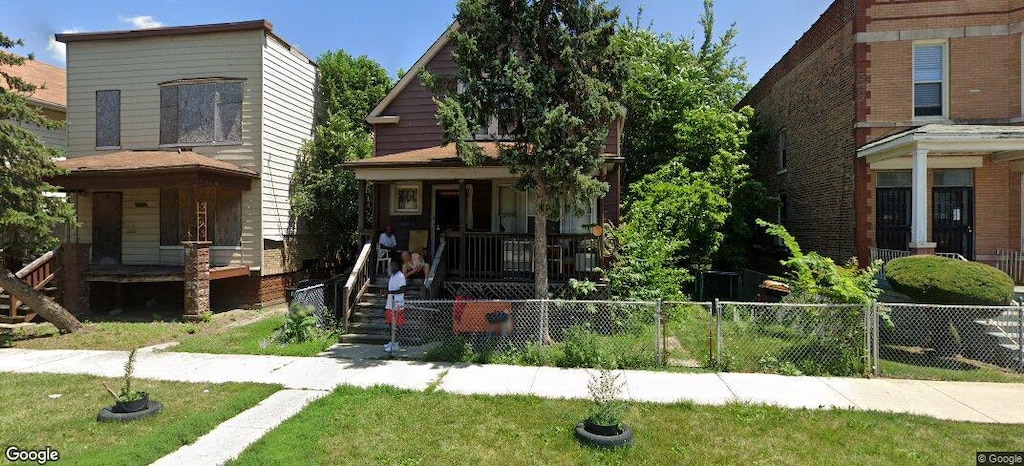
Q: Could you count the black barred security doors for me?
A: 2